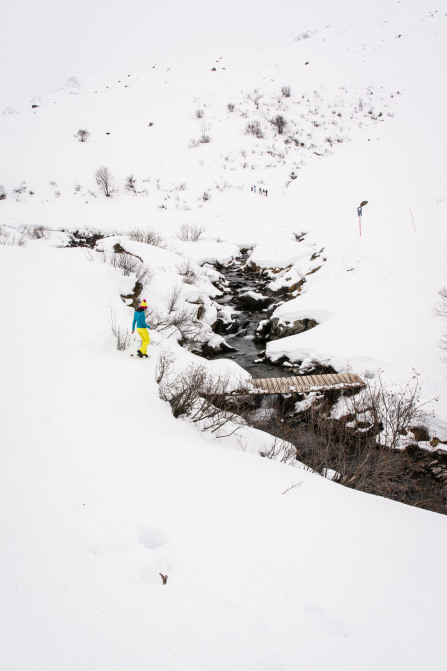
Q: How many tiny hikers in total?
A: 5